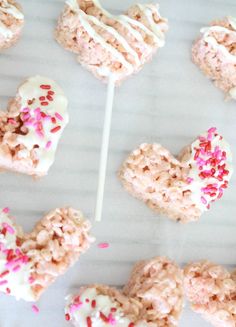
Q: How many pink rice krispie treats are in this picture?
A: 8